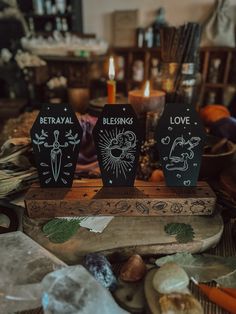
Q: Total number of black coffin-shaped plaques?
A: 3